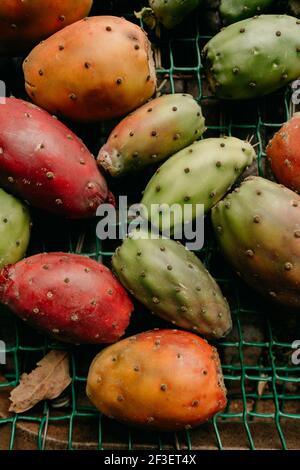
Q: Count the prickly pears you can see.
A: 14